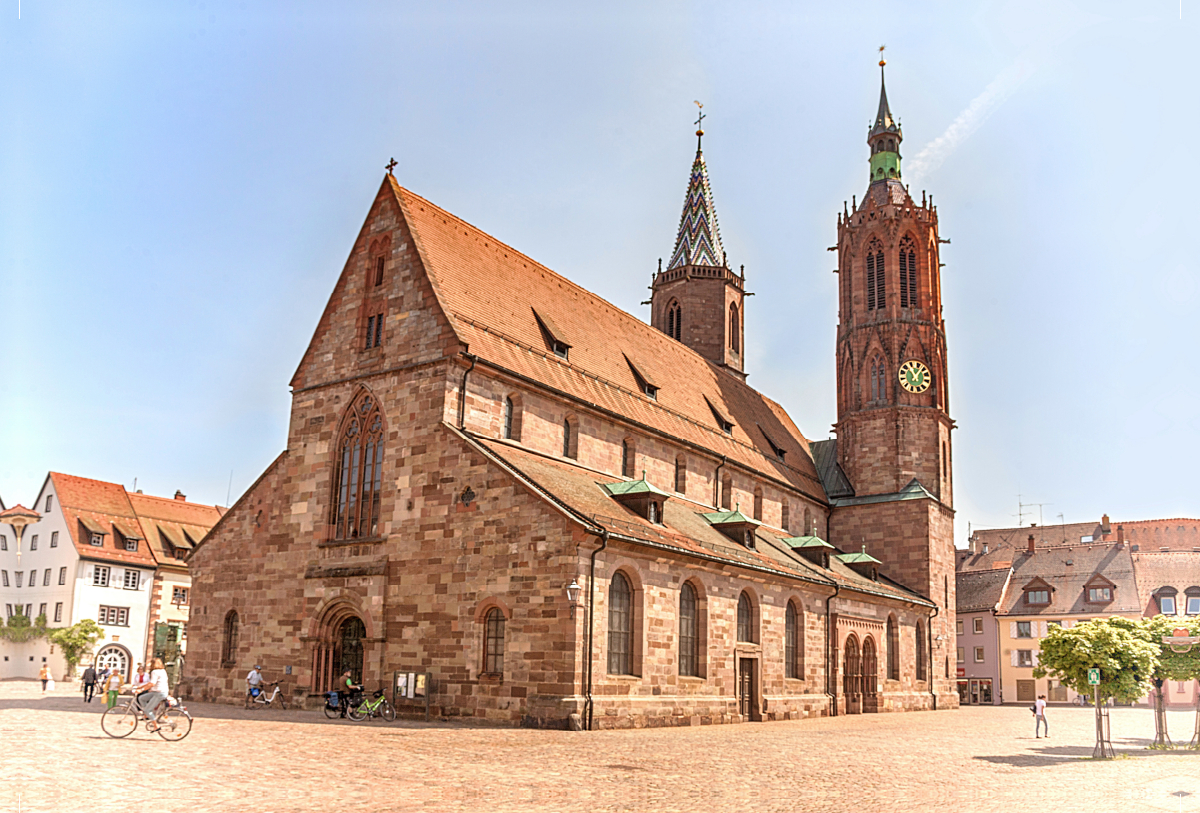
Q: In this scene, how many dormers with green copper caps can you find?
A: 4